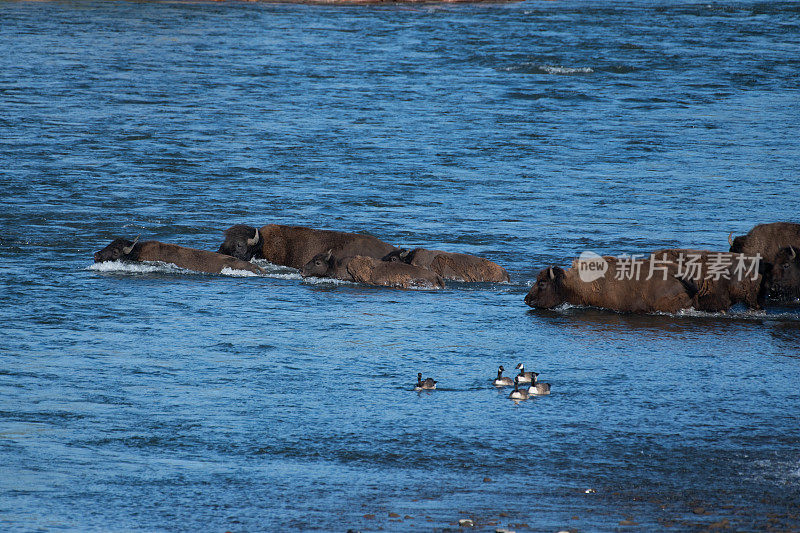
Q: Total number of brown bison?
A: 8